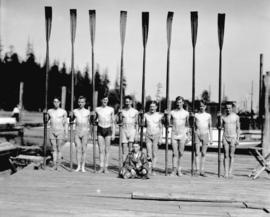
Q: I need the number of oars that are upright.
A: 8